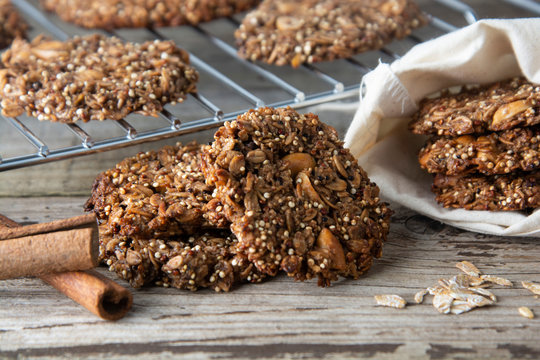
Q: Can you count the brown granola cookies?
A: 10